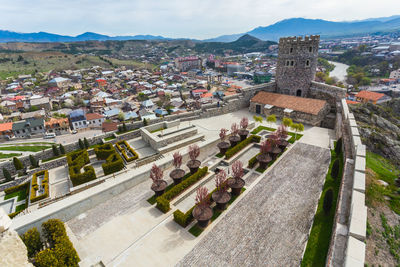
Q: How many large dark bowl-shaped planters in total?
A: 12